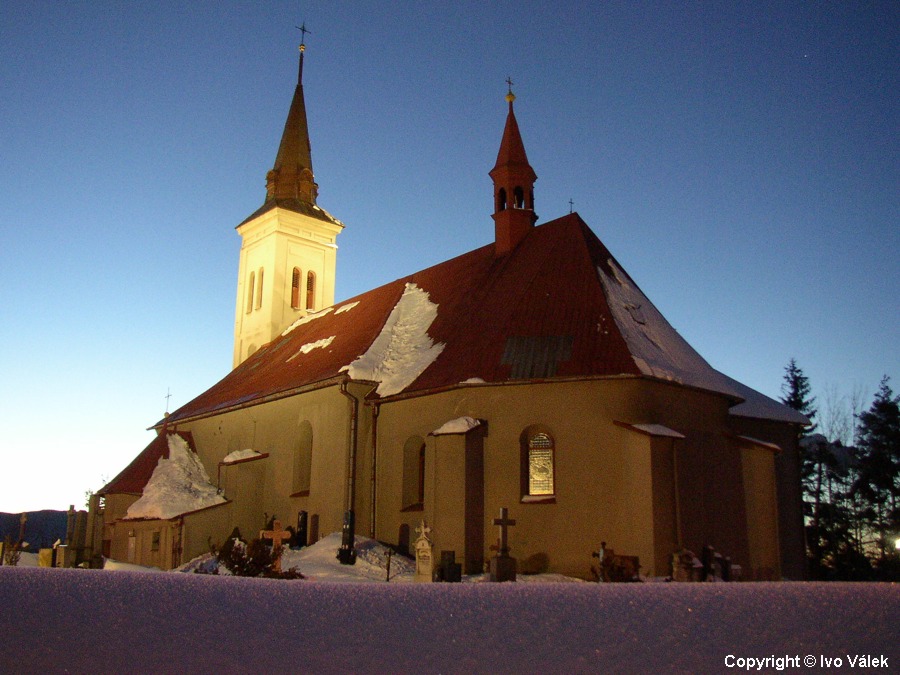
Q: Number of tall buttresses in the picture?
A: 3